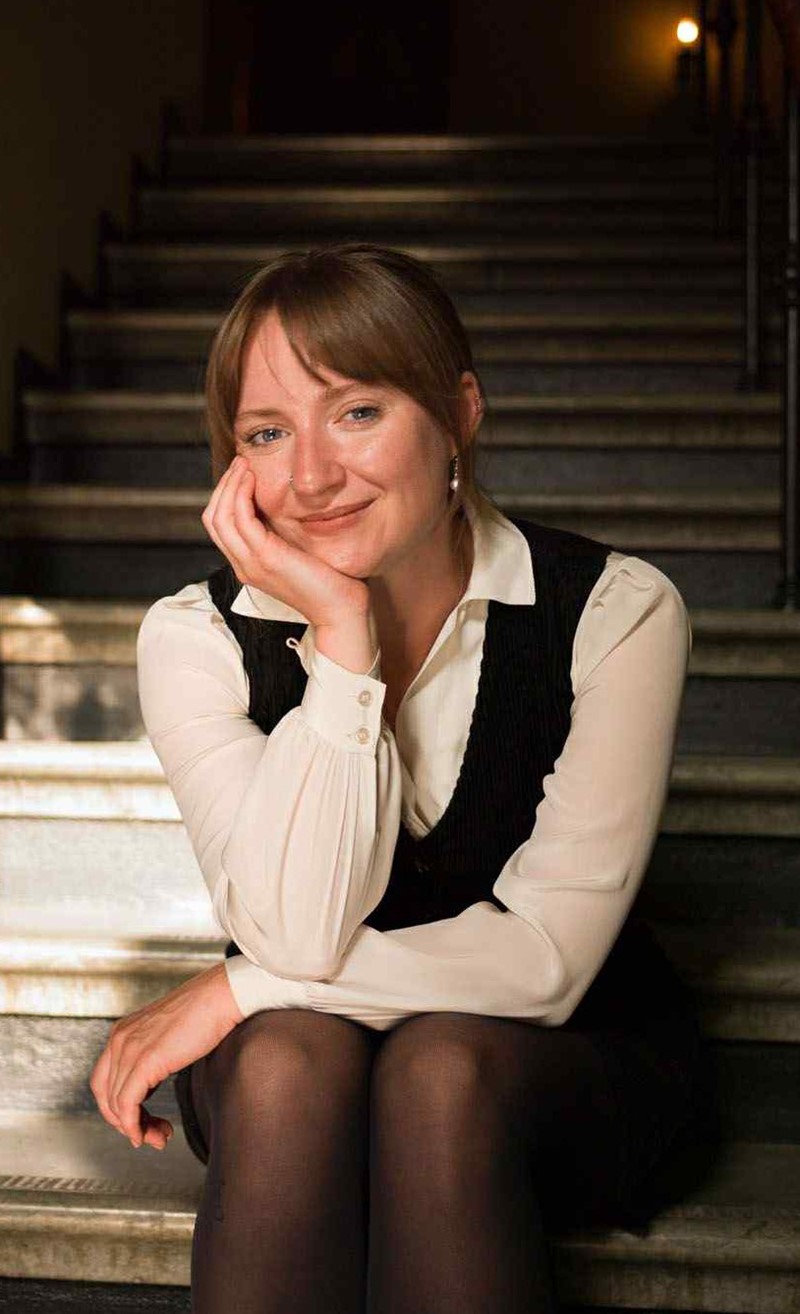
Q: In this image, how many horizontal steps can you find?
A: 10